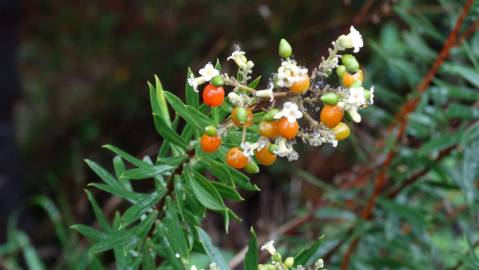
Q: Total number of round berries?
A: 11